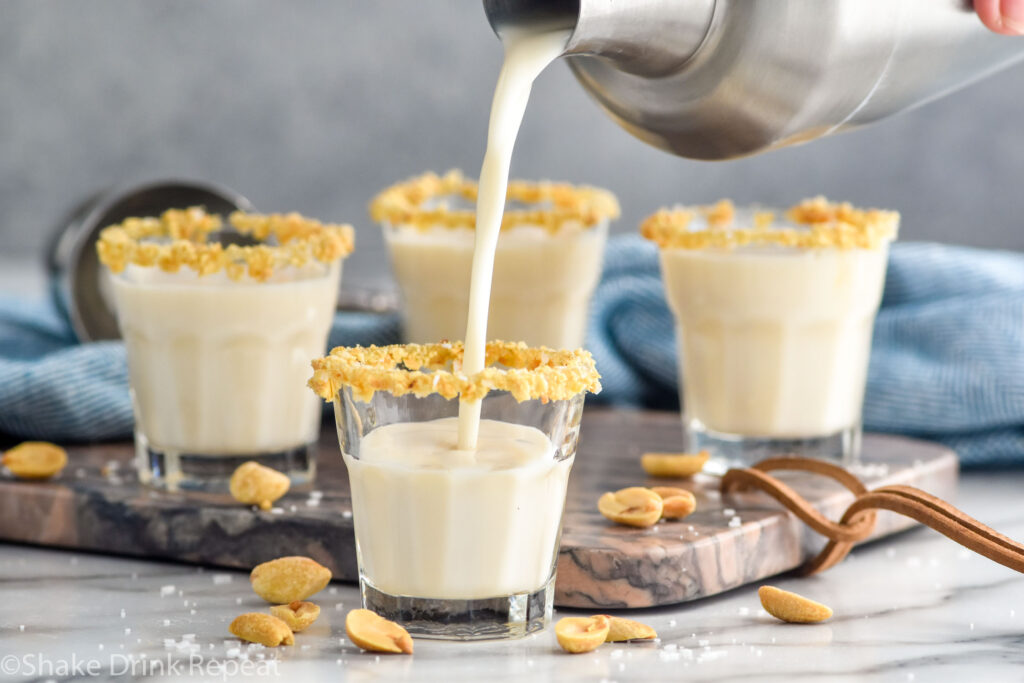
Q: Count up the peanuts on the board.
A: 5